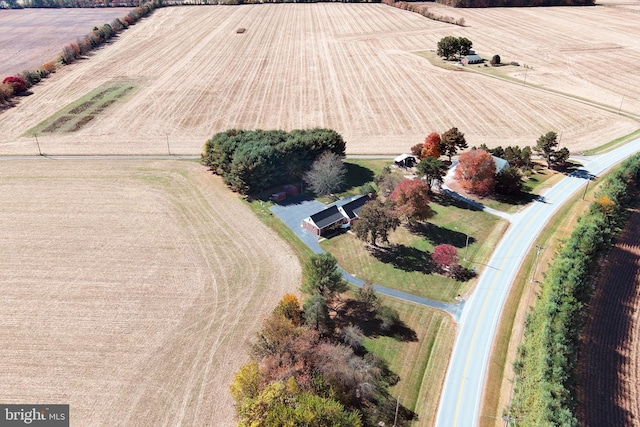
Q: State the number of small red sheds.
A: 2